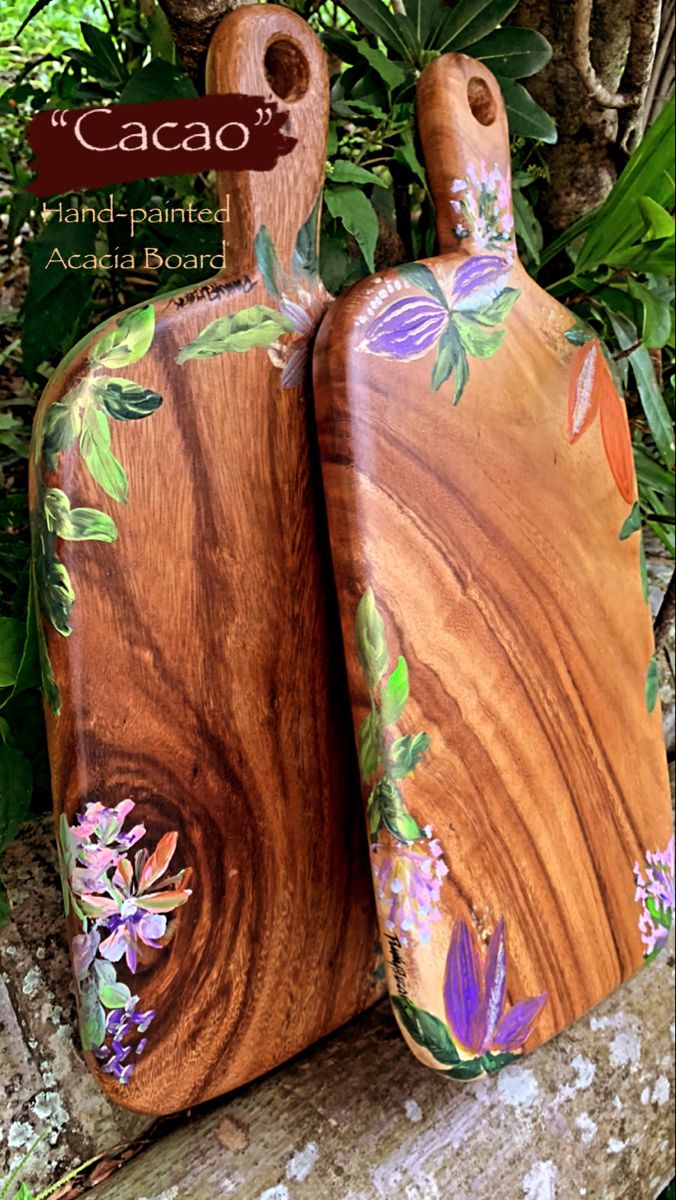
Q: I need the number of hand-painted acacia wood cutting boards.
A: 2